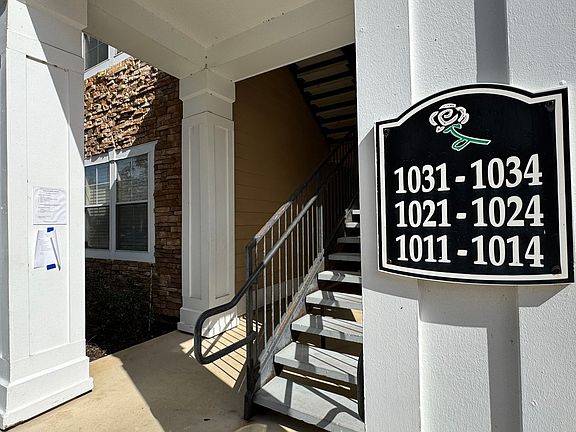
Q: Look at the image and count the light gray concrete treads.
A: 9